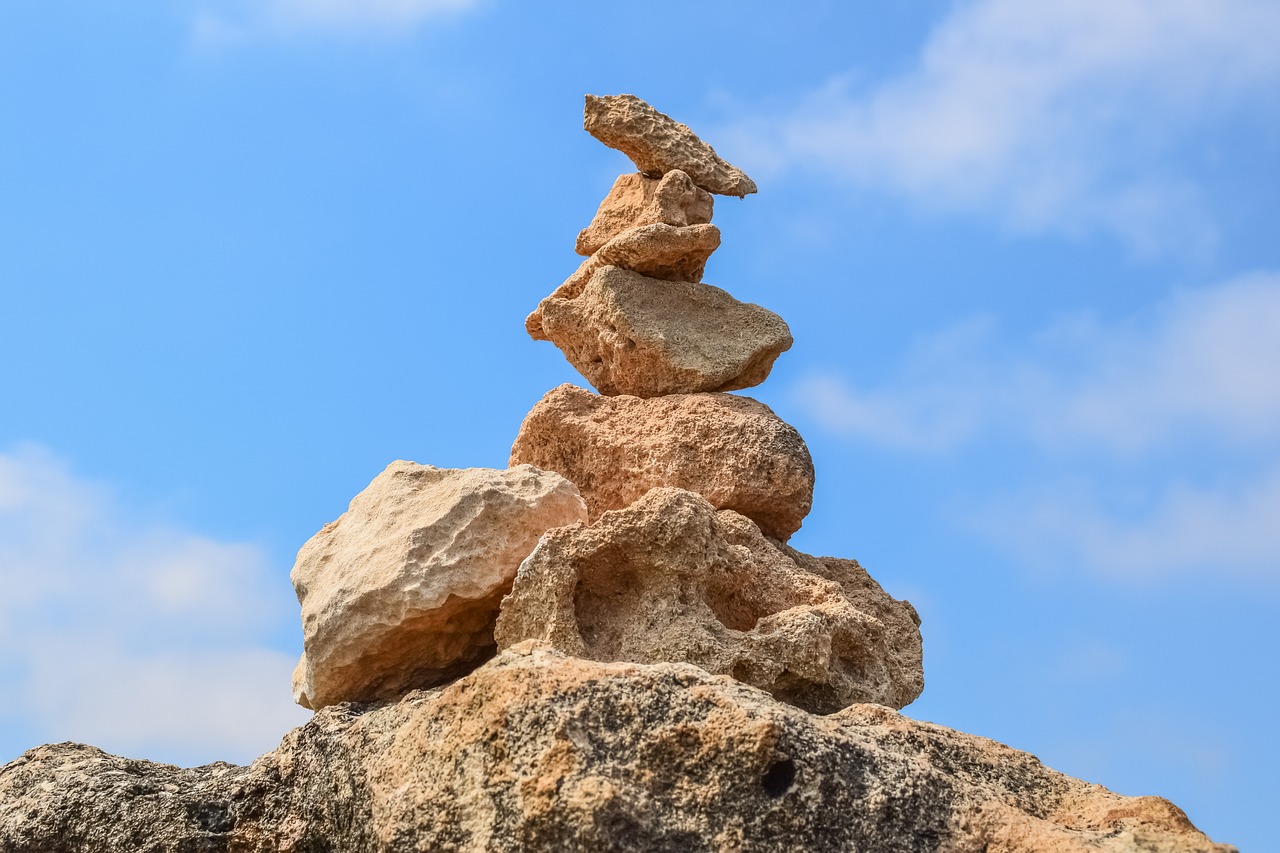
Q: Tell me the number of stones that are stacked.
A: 7